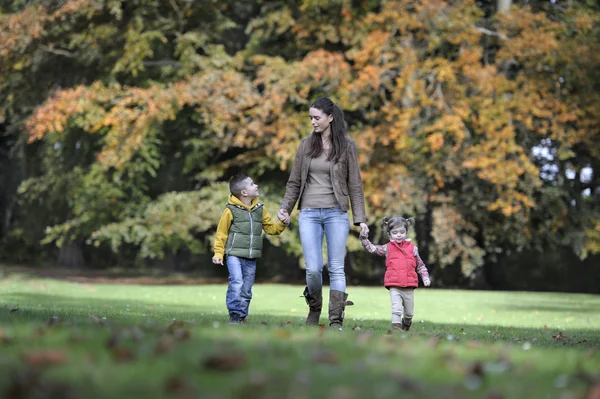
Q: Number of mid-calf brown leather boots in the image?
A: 2